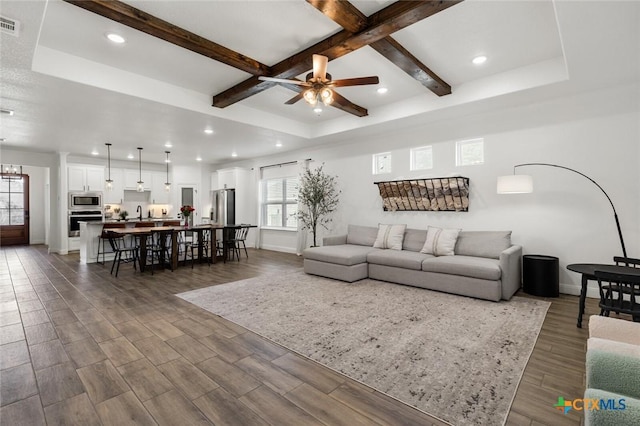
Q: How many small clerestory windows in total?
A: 3